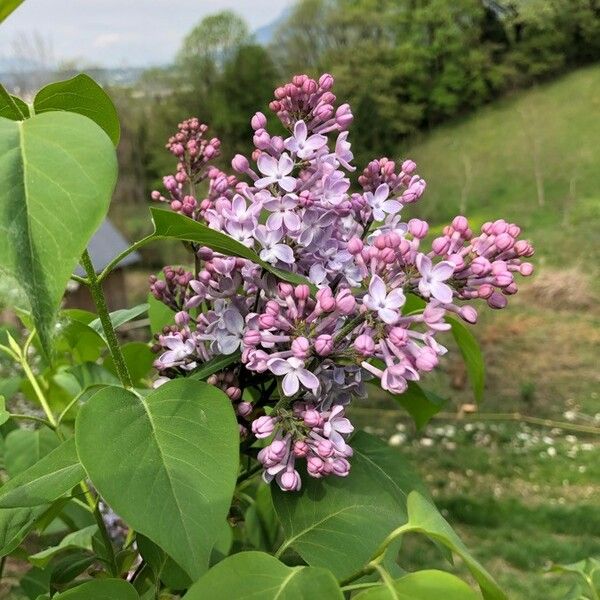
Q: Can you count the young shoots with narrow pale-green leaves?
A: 1